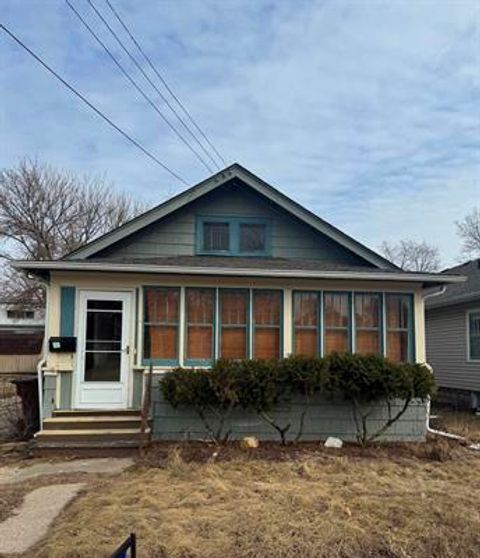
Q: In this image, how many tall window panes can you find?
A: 8